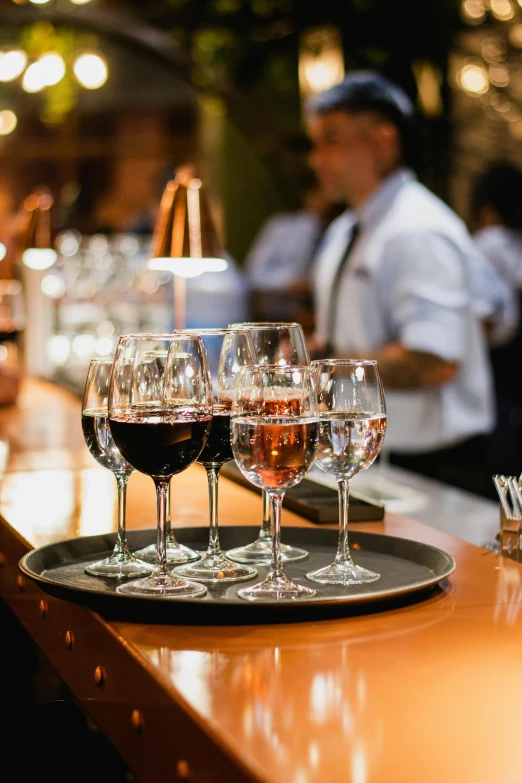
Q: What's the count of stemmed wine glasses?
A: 7